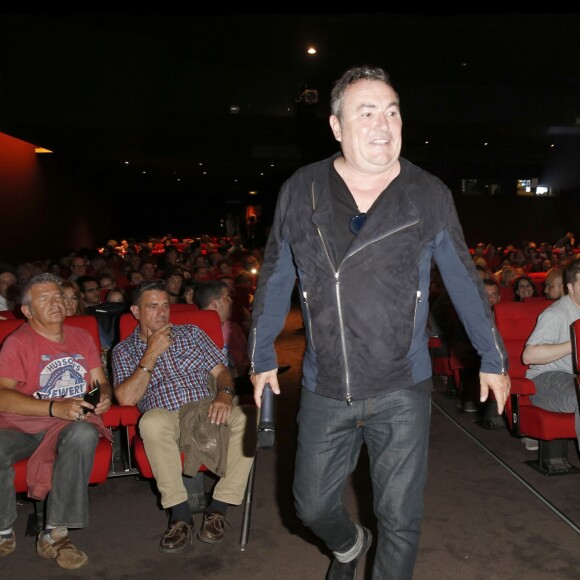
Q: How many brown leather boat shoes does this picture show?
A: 2